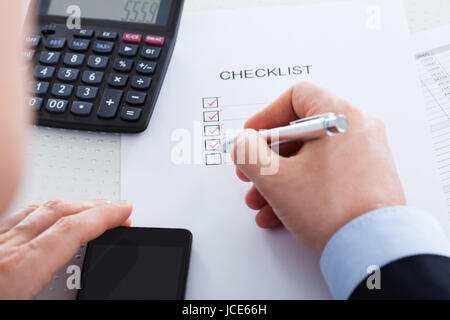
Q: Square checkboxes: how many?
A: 5